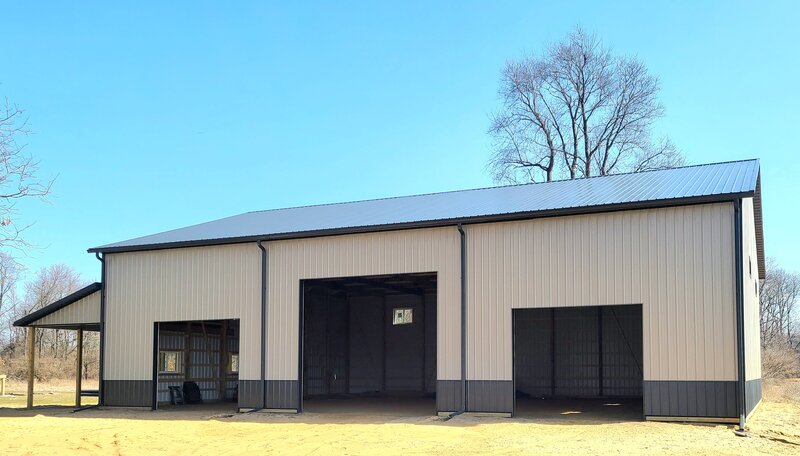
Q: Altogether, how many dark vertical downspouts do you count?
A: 4